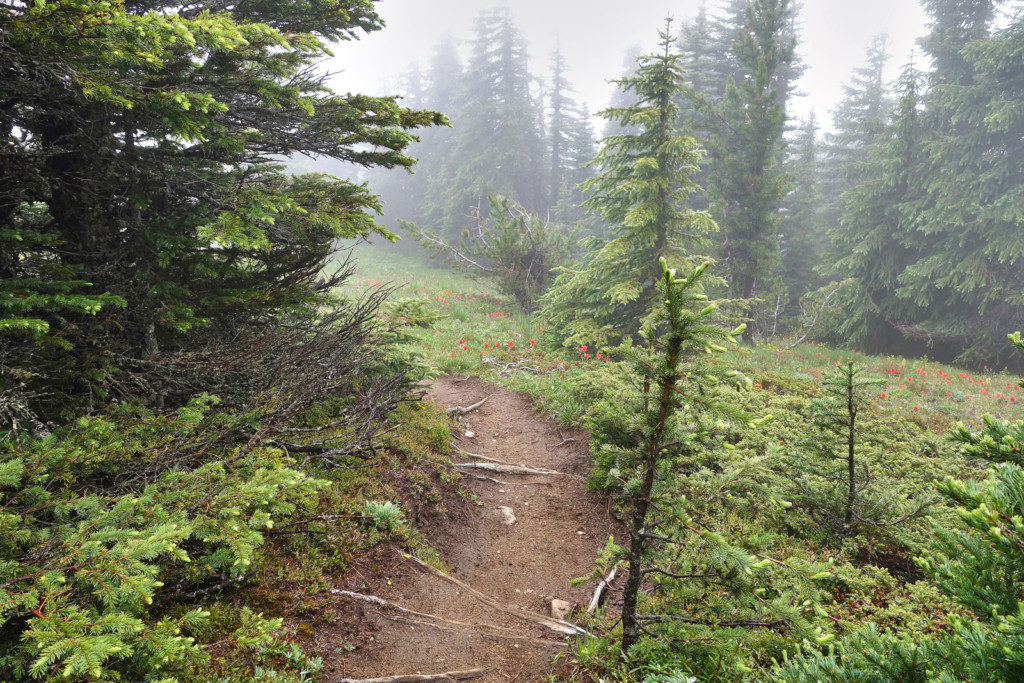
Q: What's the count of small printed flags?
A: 0